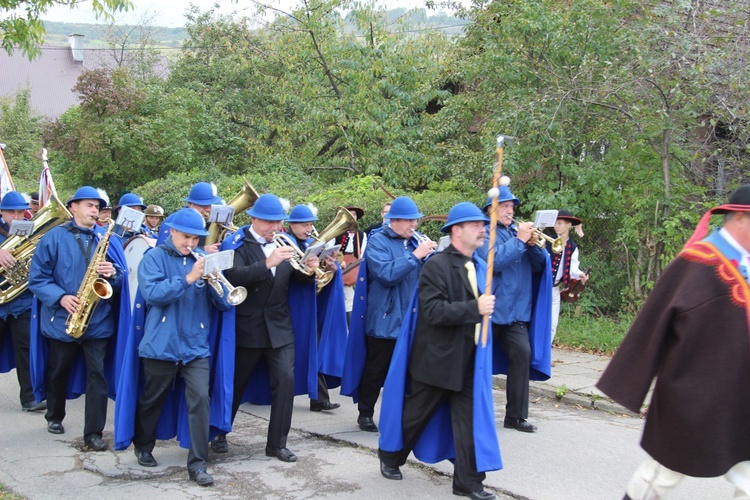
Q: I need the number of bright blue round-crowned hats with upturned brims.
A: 10